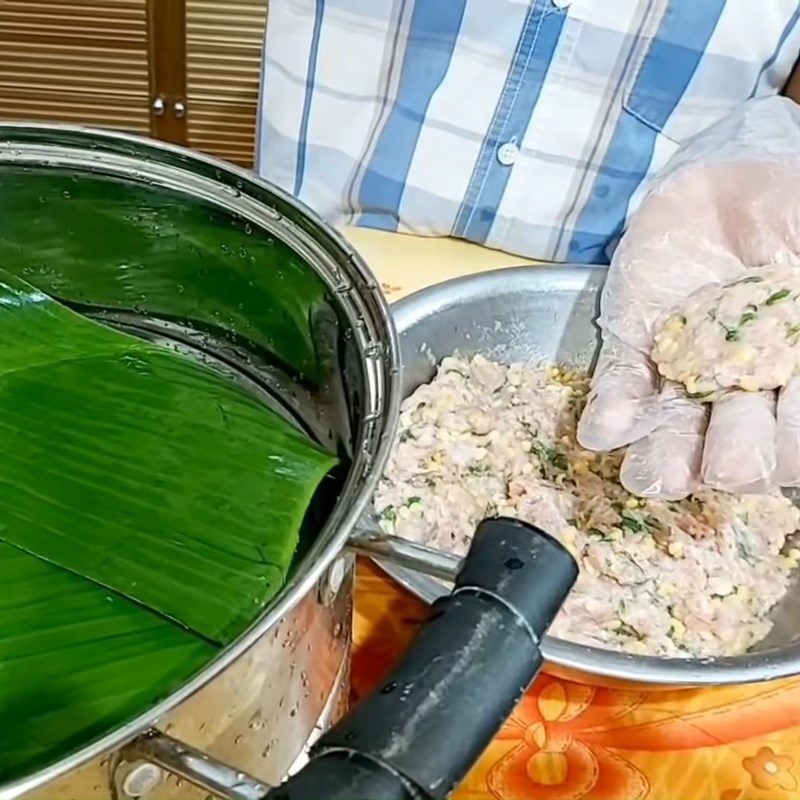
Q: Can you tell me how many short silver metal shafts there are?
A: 2